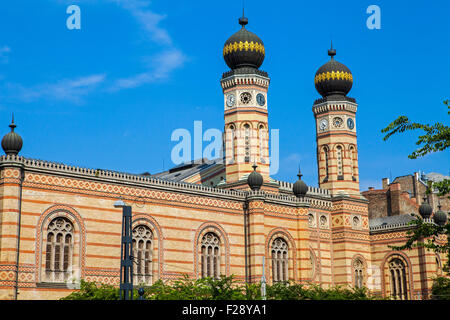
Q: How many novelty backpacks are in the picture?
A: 0